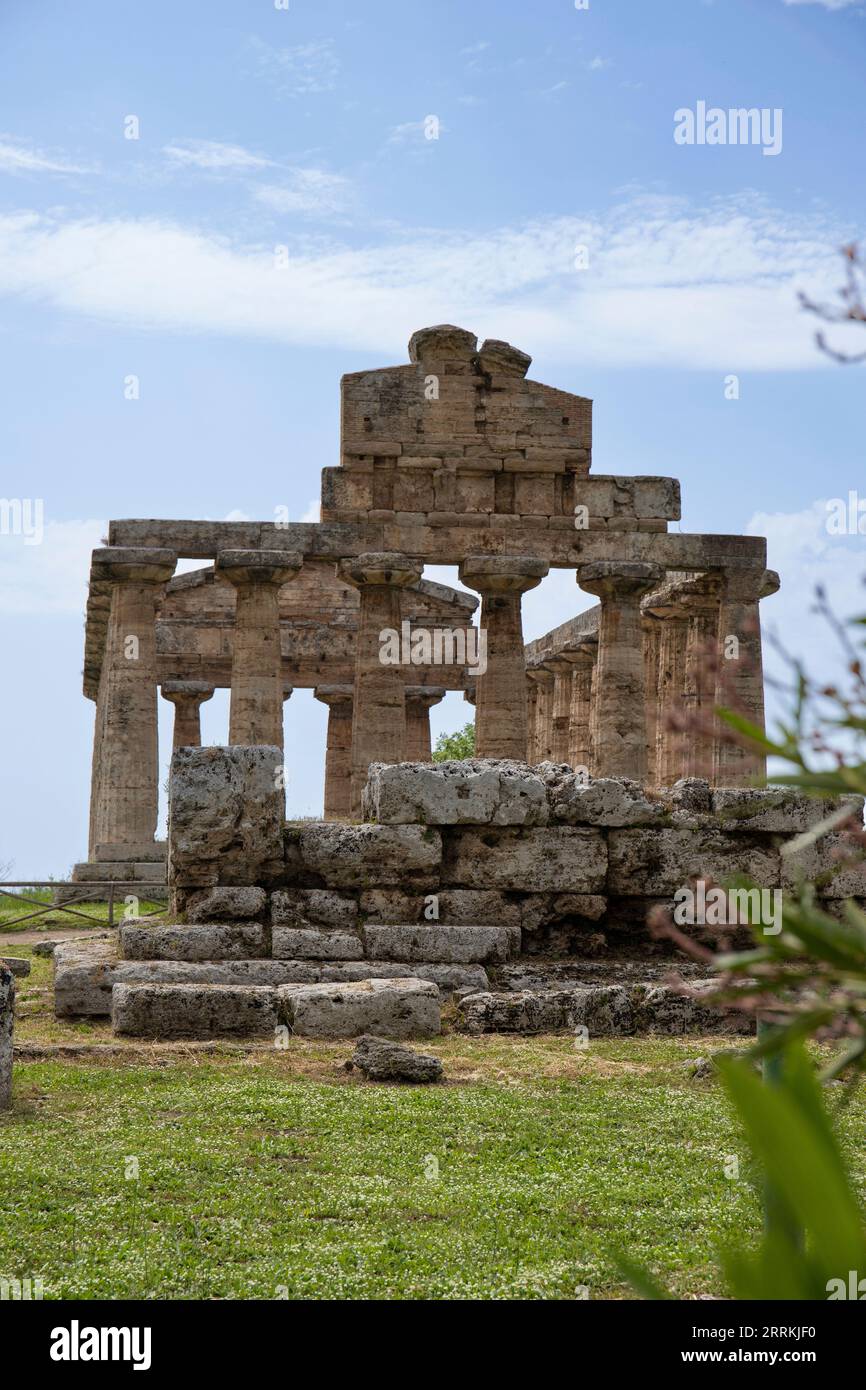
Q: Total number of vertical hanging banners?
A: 0